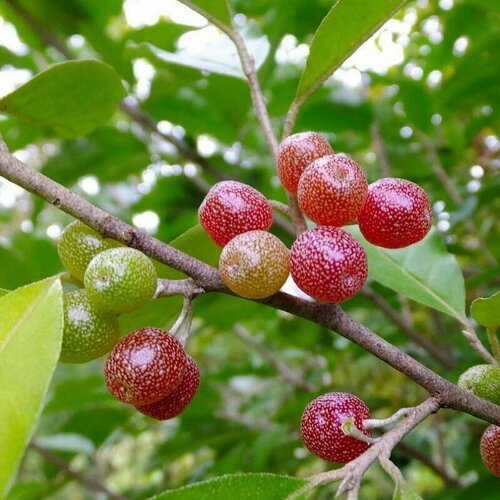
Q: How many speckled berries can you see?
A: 14